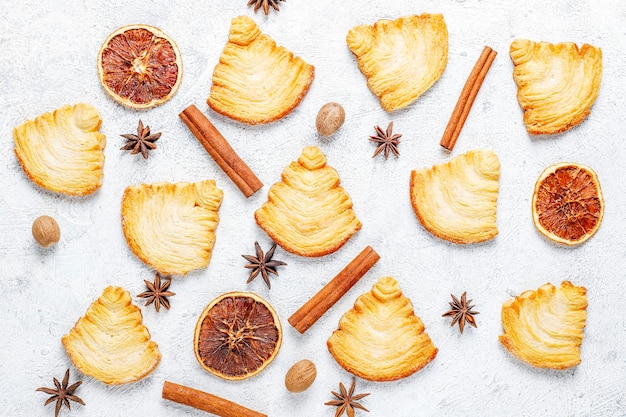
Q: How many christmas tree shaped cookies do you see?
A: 10